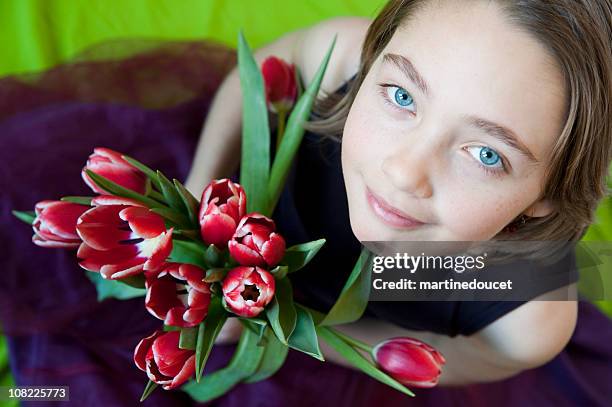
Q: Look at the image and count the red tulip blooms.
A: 10